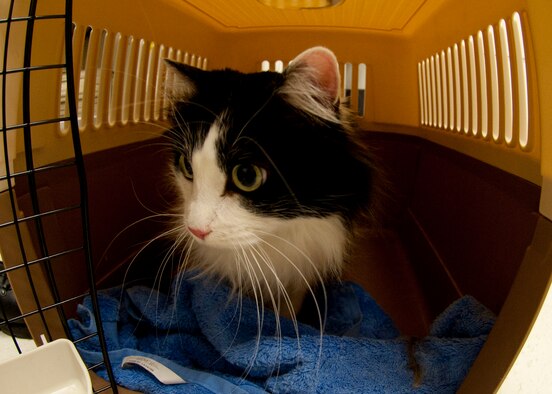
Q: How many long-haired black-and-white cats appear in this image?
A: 1